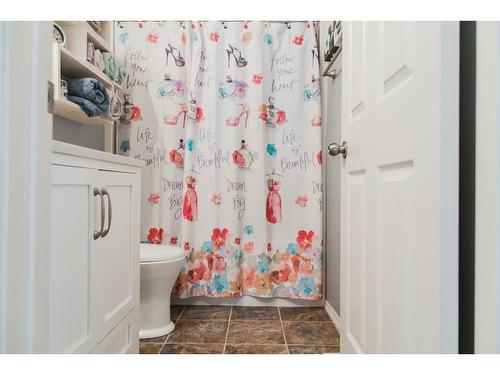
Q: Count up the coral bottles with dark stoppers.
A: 2